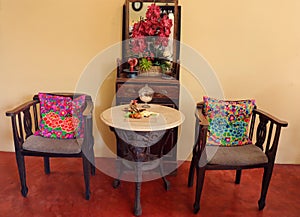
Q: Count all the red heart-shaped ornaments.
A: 1